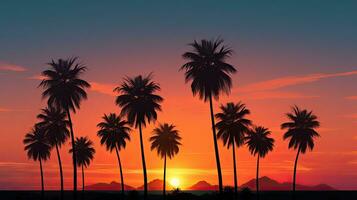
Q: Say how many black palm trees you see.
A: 11